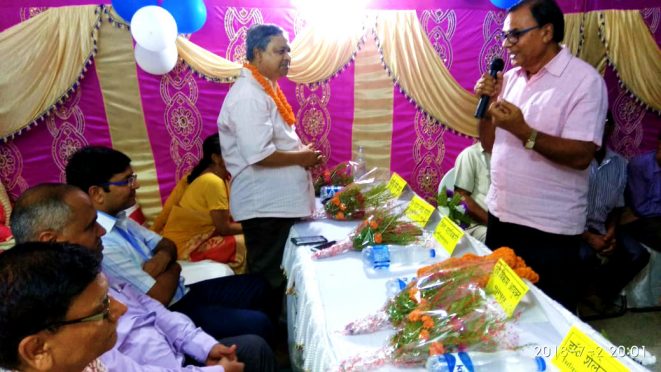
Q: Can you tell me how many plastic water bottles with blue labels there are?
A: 4